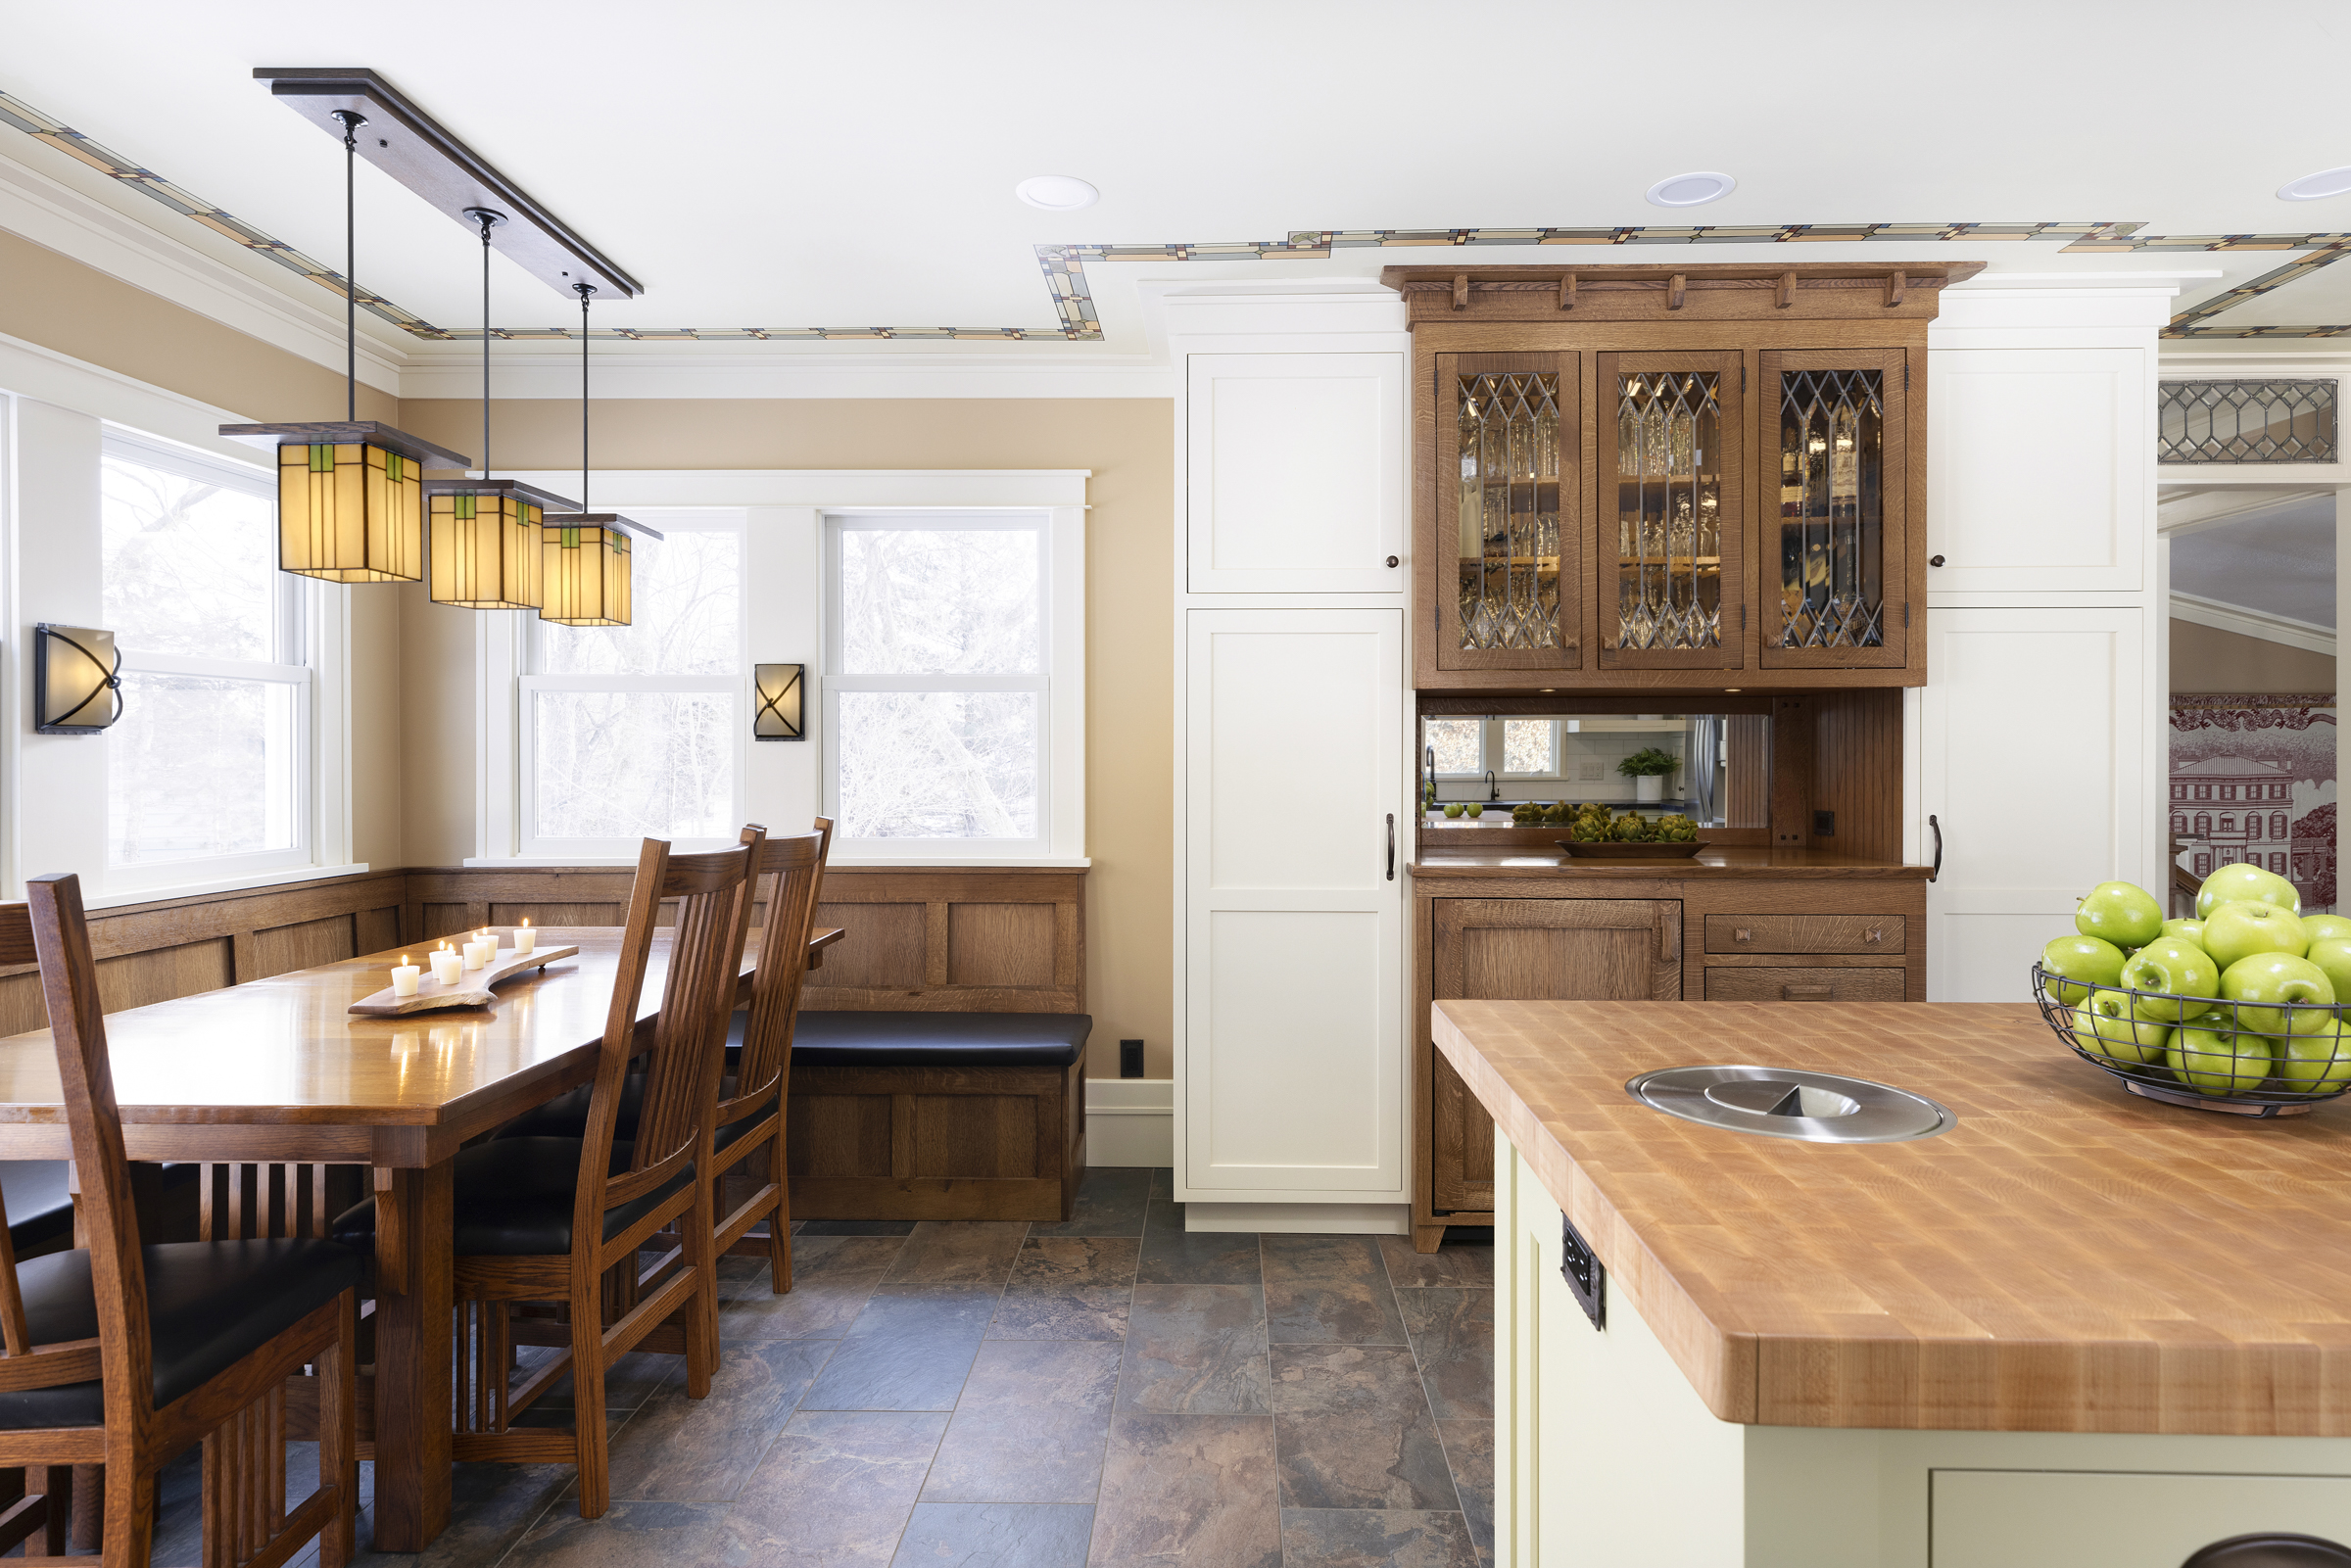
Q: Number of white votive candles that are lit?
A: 6